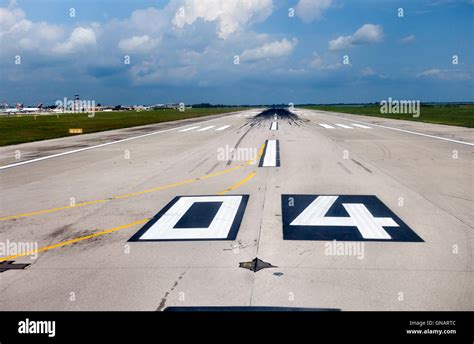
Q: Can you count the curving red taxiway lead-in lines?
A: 0